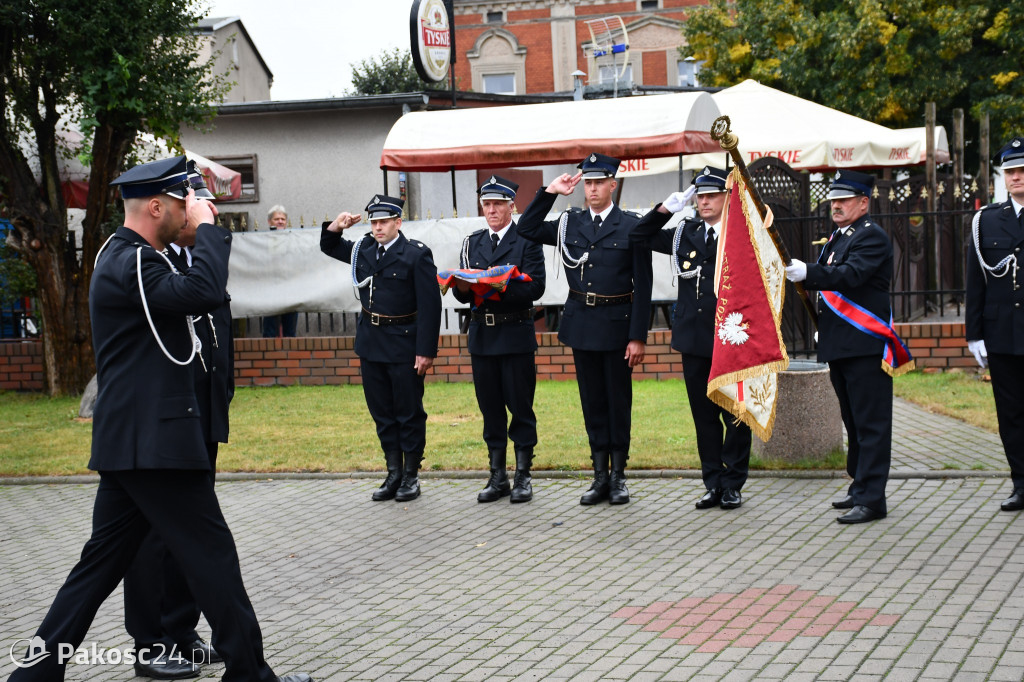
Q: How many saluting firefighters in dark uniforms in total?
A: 4